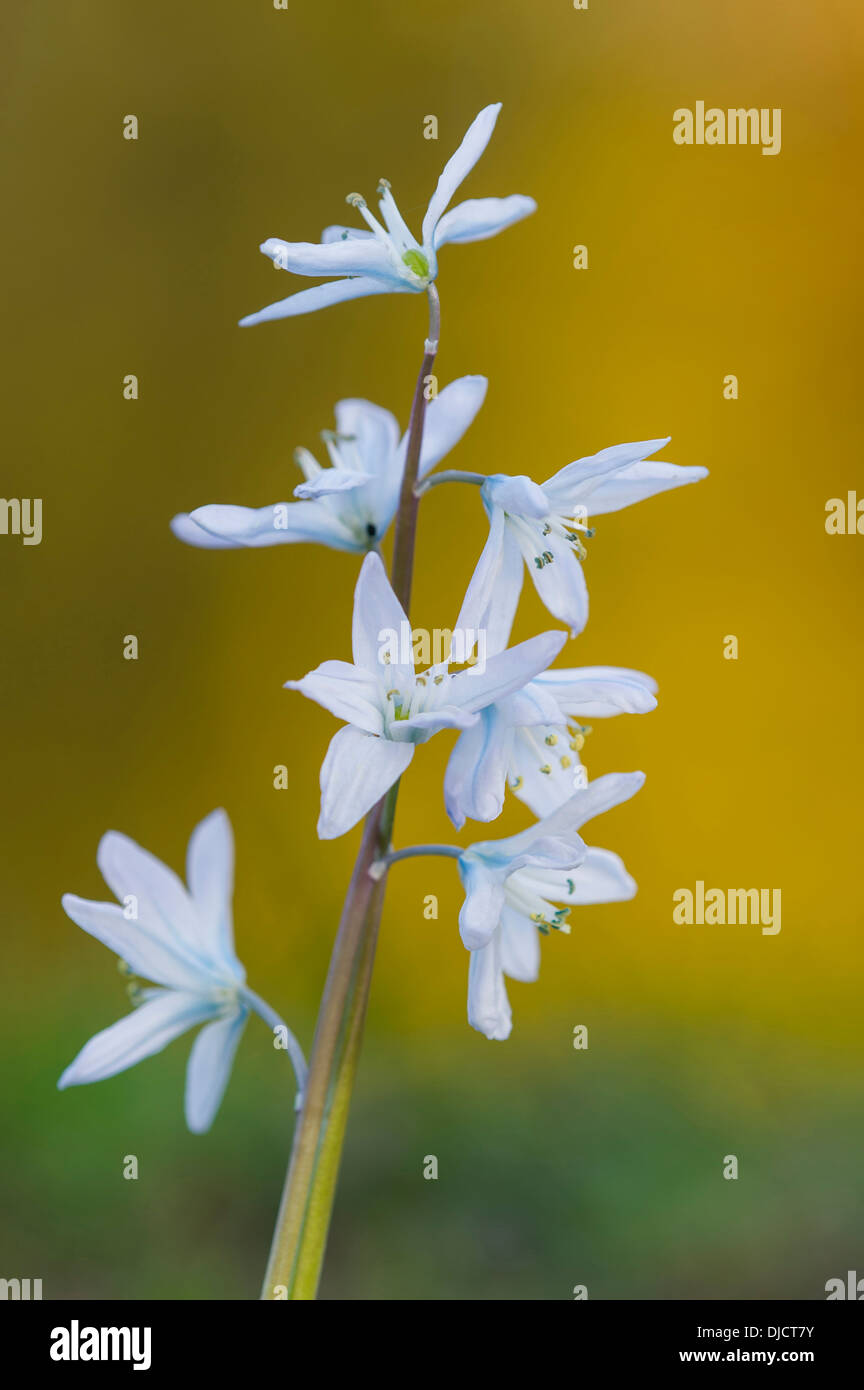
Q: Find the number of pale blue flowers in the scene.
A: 7